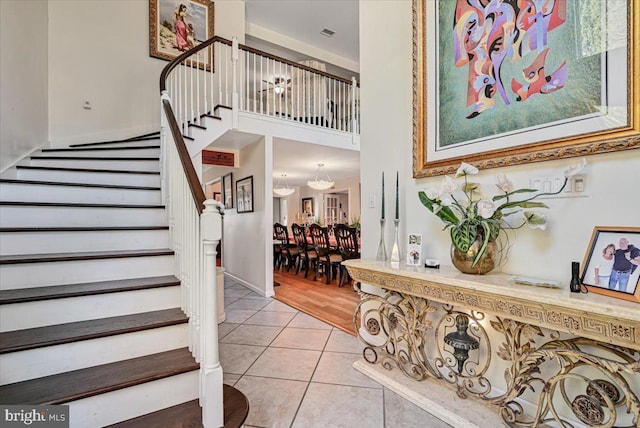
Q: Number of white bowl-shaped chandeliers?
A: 2